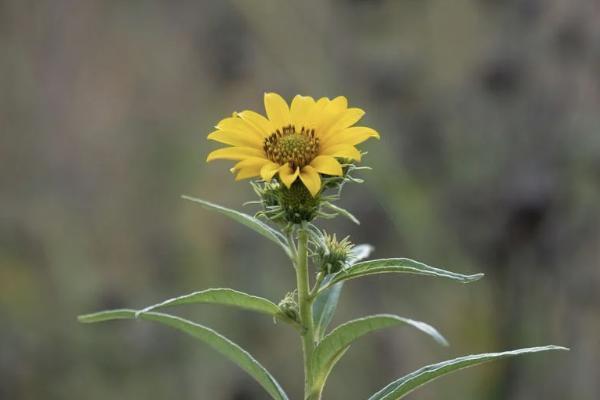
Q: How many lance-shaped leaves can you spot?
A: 7